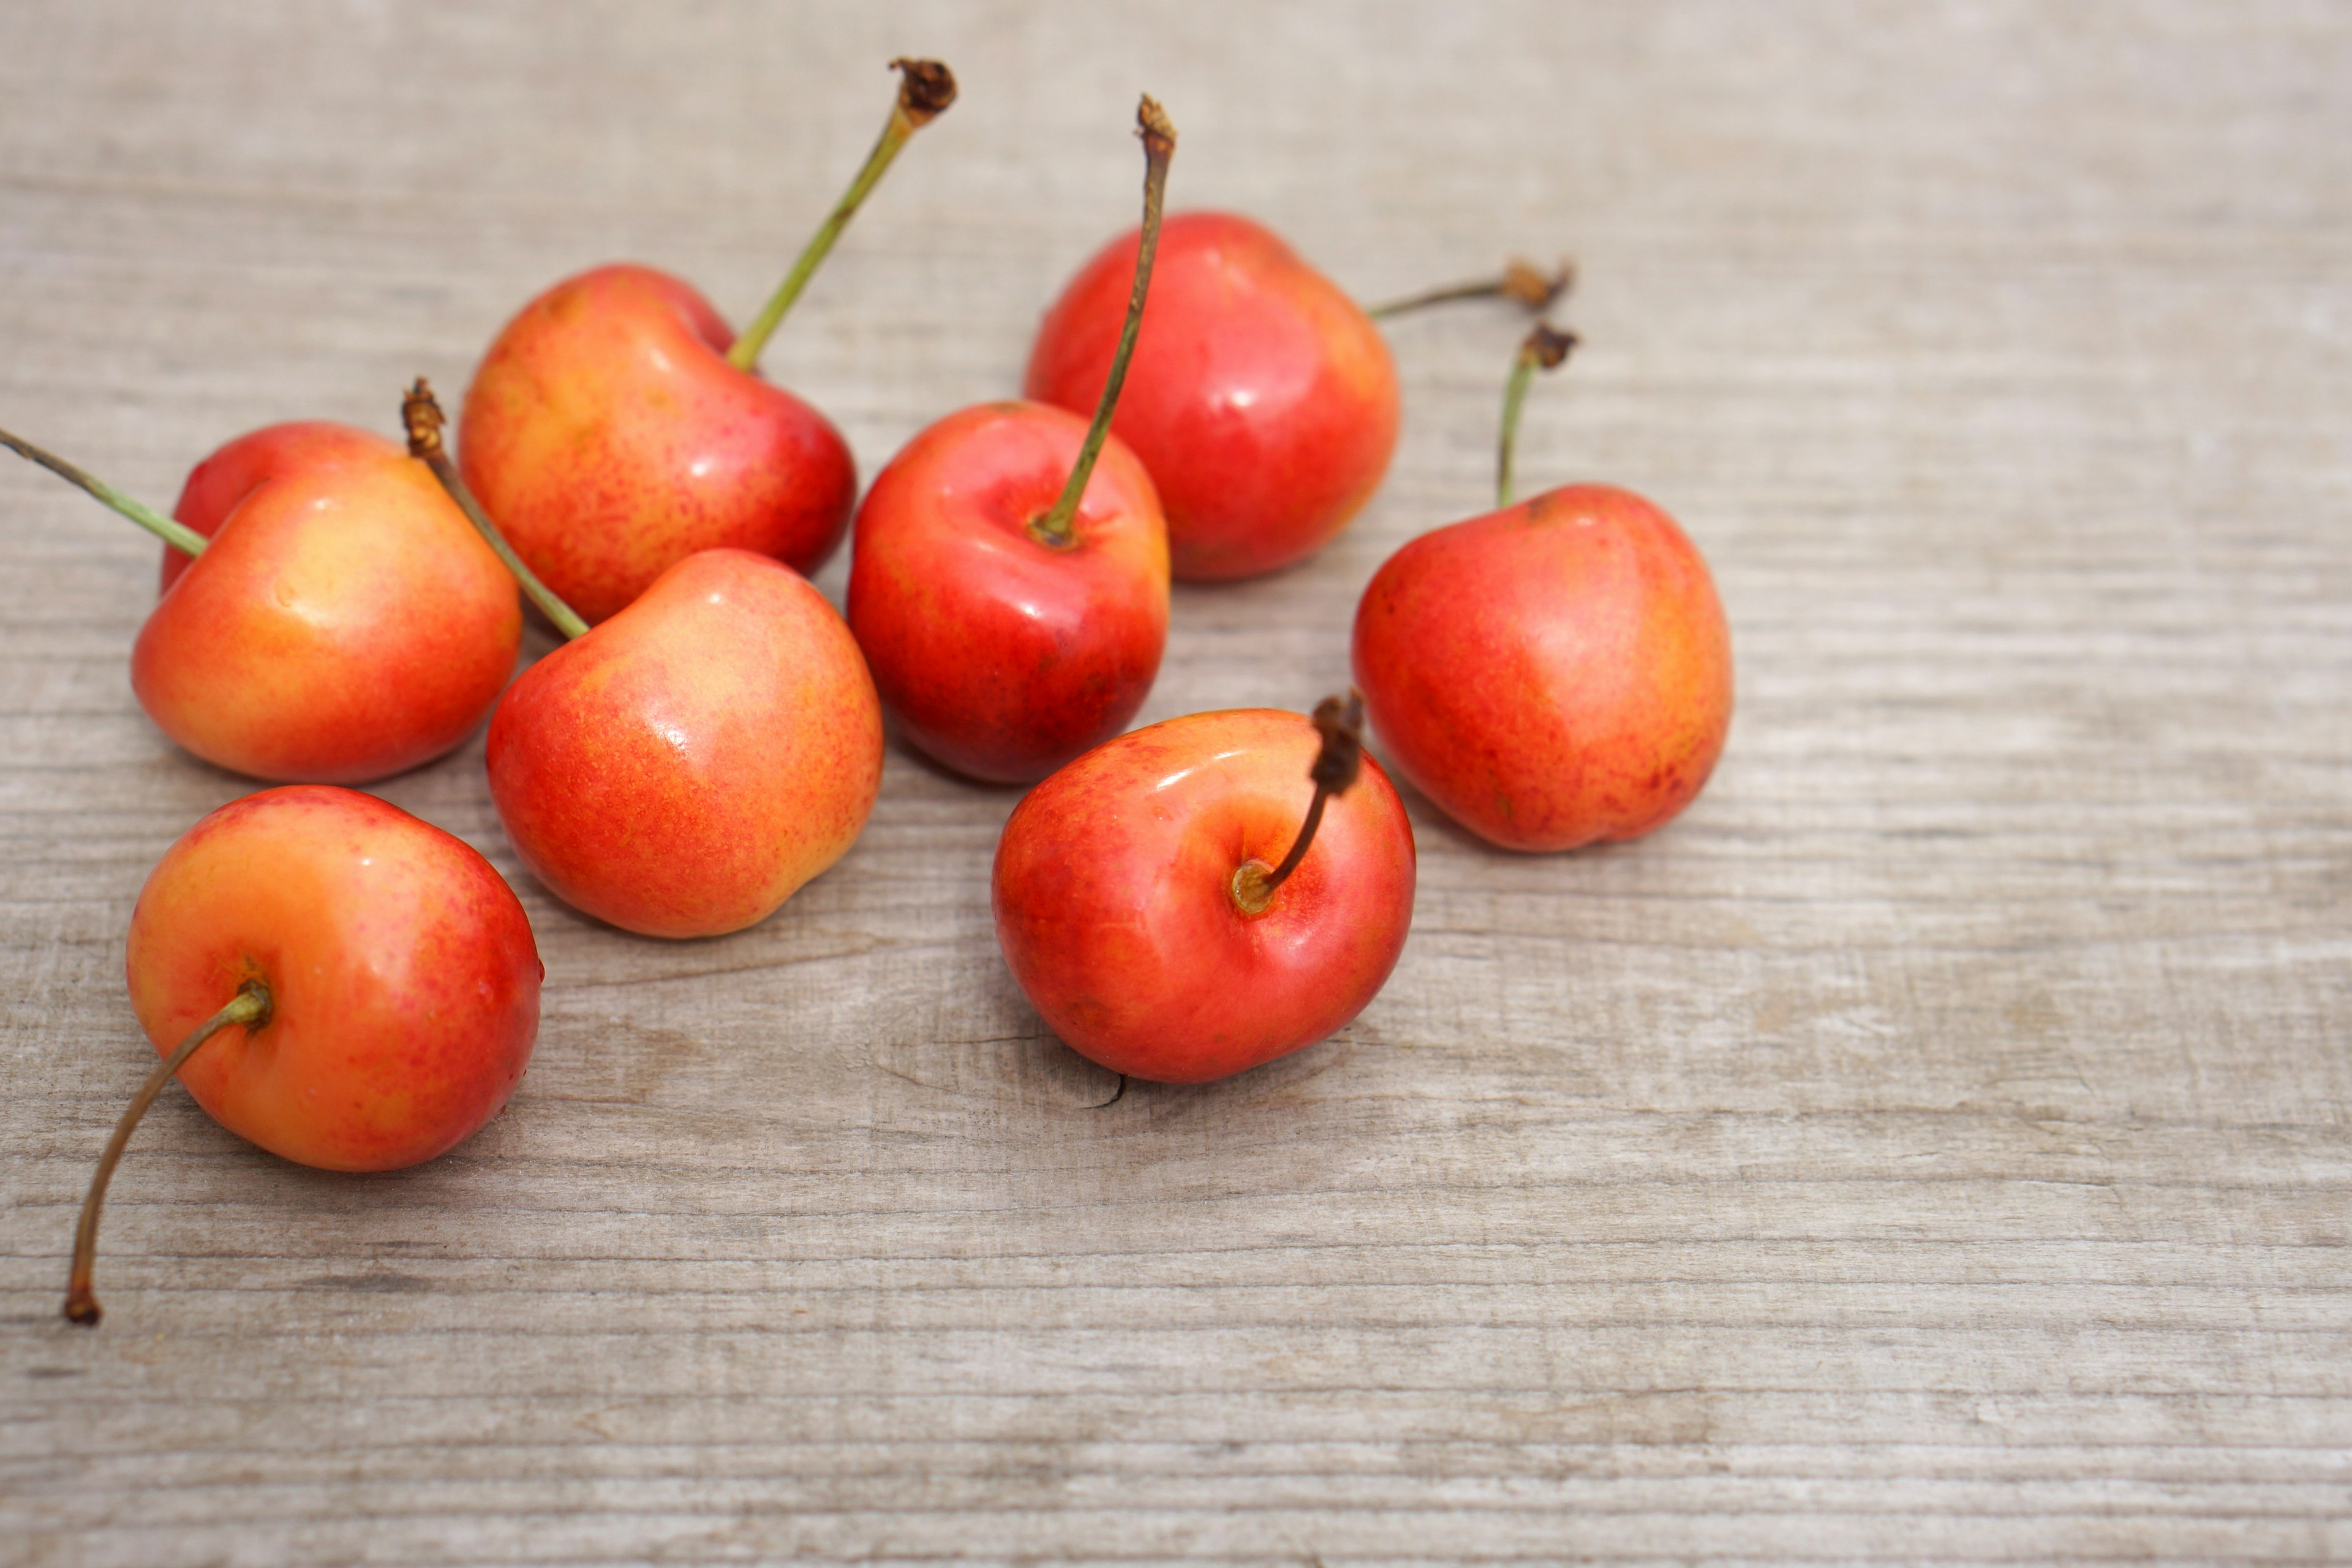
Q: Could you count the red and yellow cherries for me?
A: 8